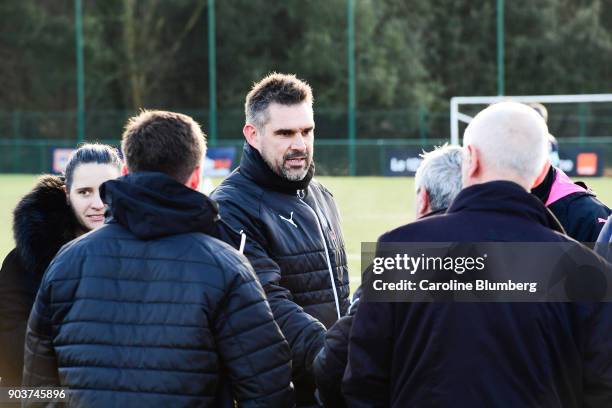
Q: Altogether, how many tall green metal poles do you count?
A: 4